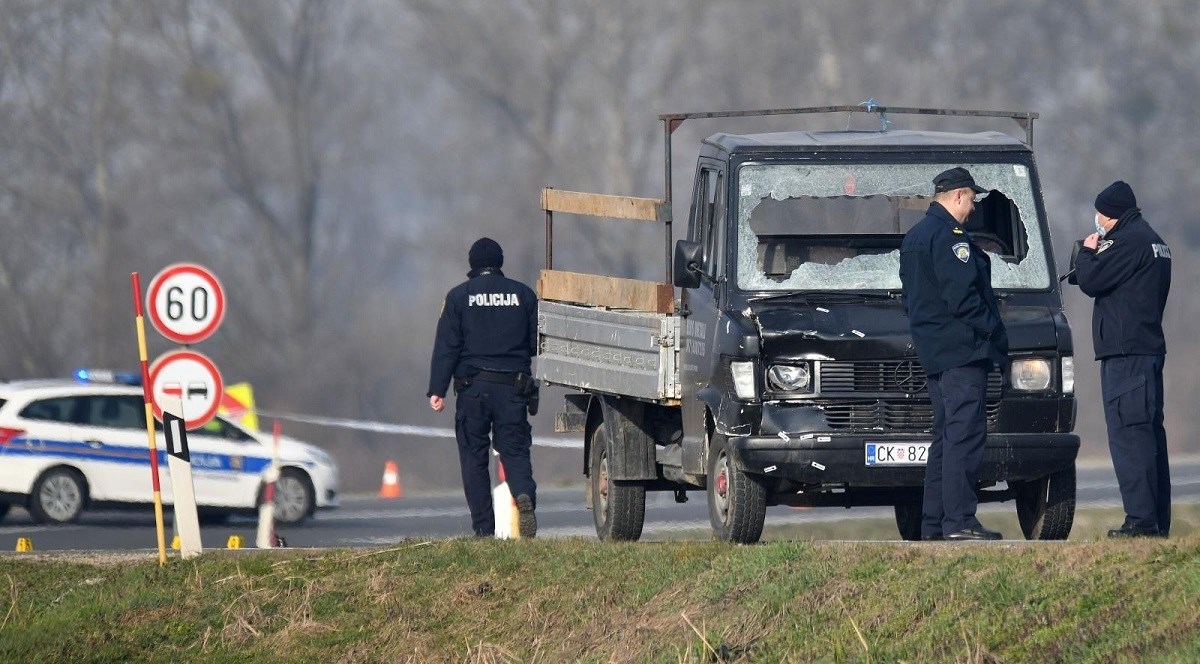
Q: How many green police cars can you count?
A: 0